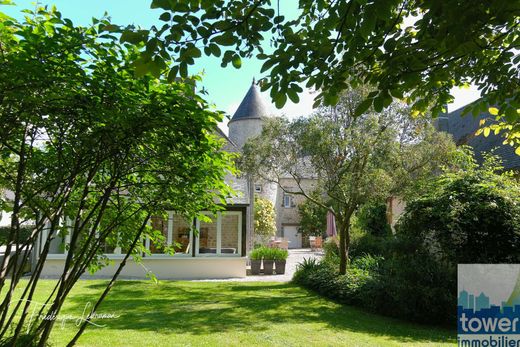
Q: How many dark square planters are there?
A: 3